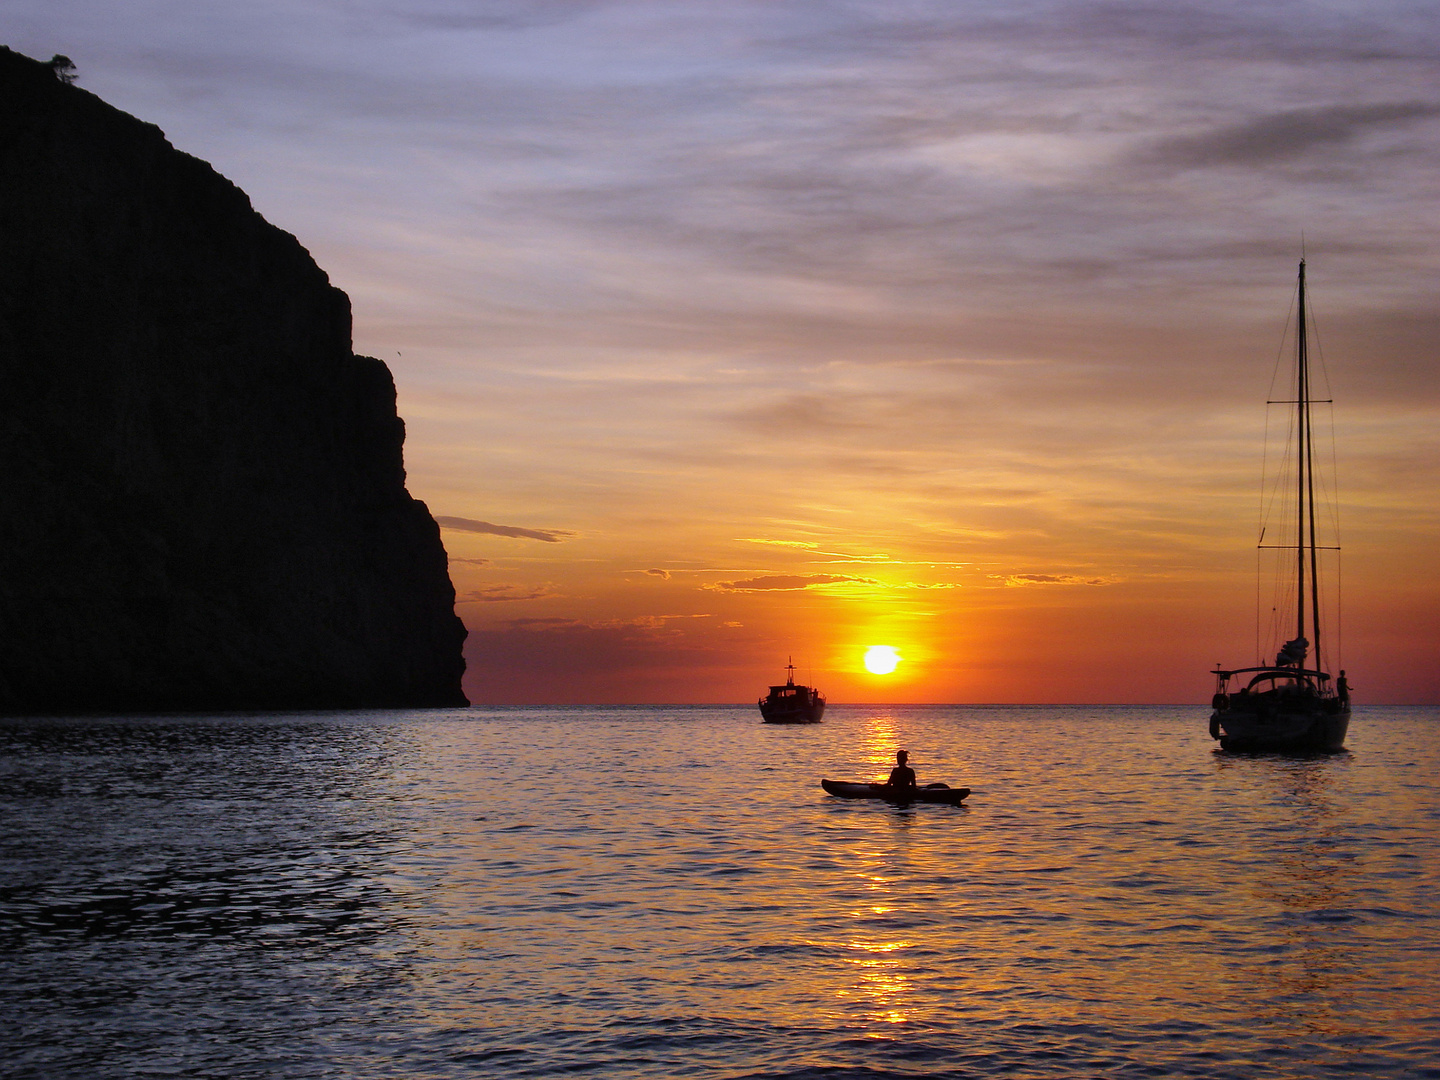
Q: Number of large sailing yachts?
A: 1